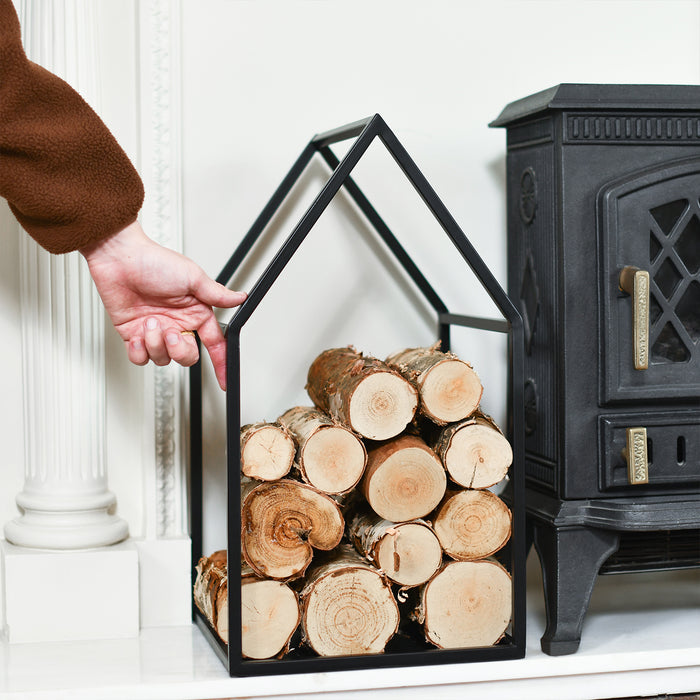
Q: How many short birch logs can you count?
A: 12